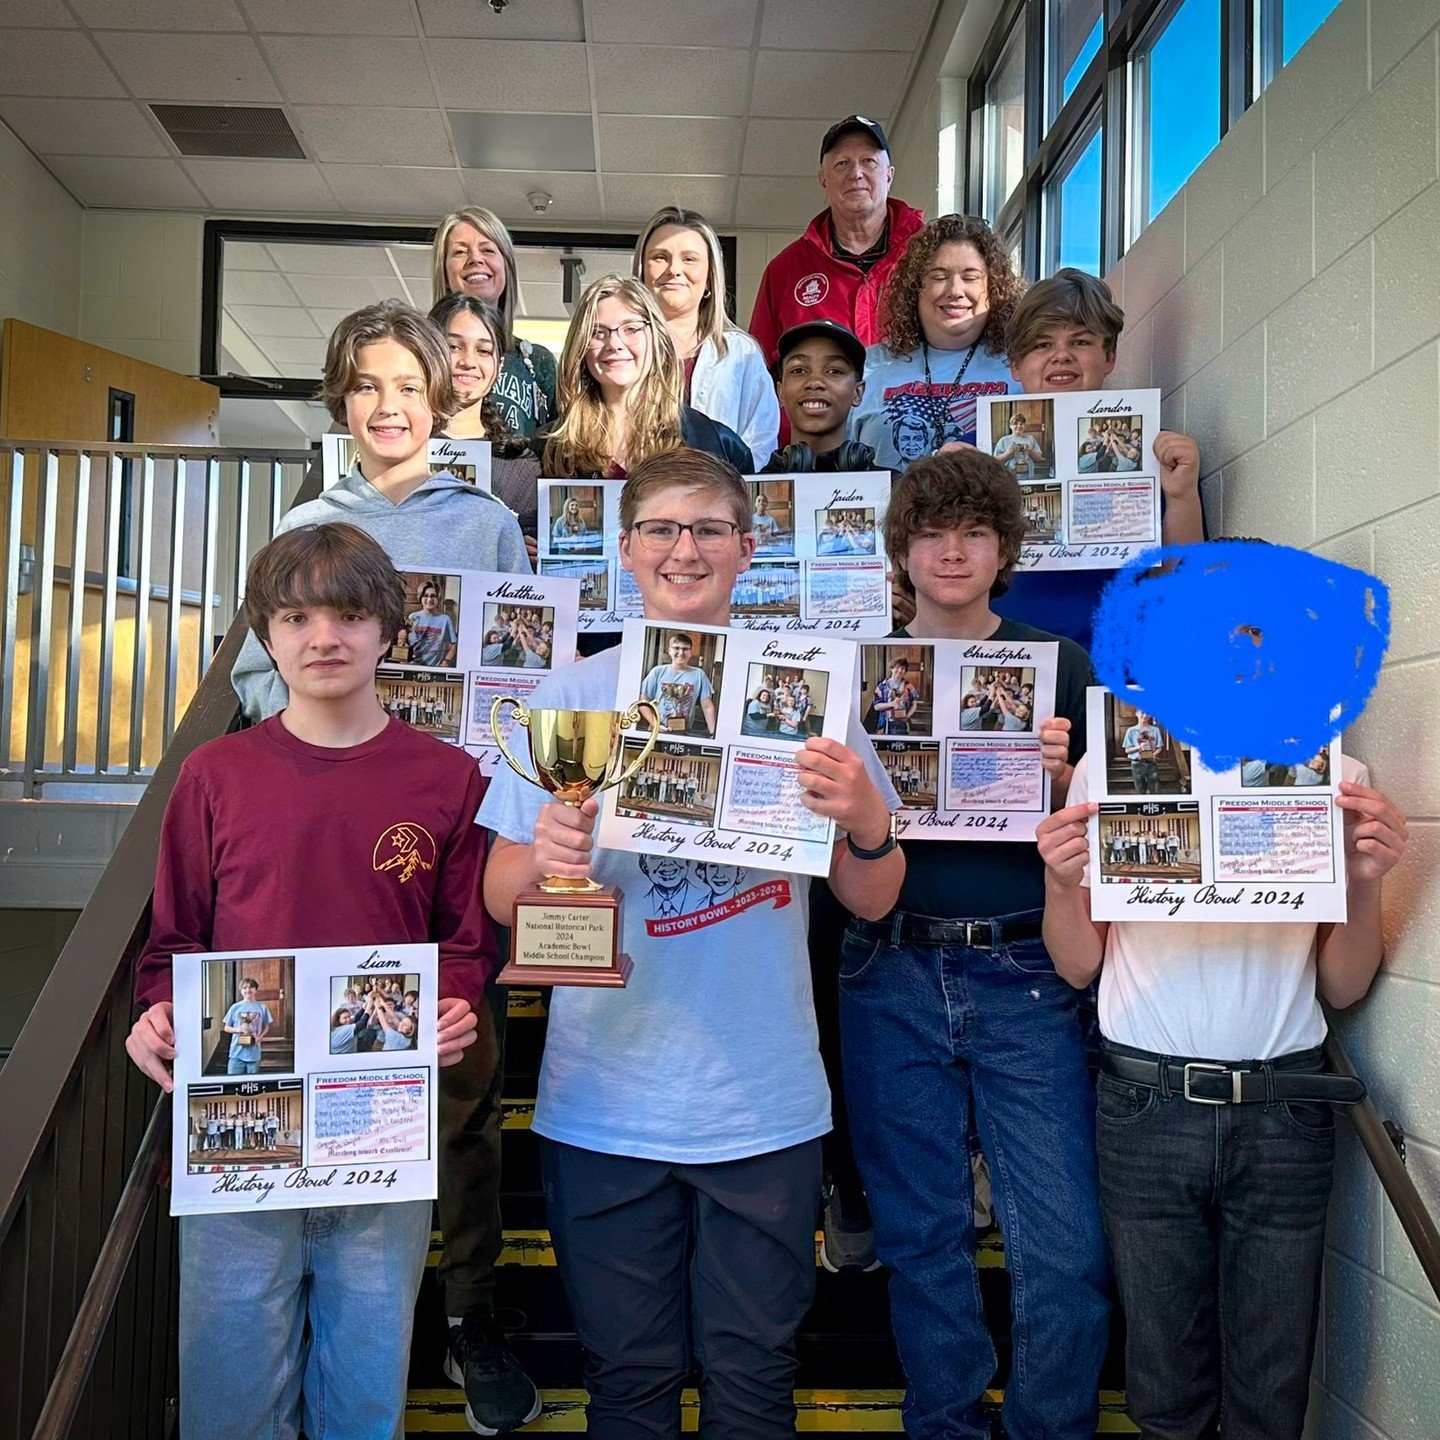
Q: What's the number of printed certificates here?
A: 9